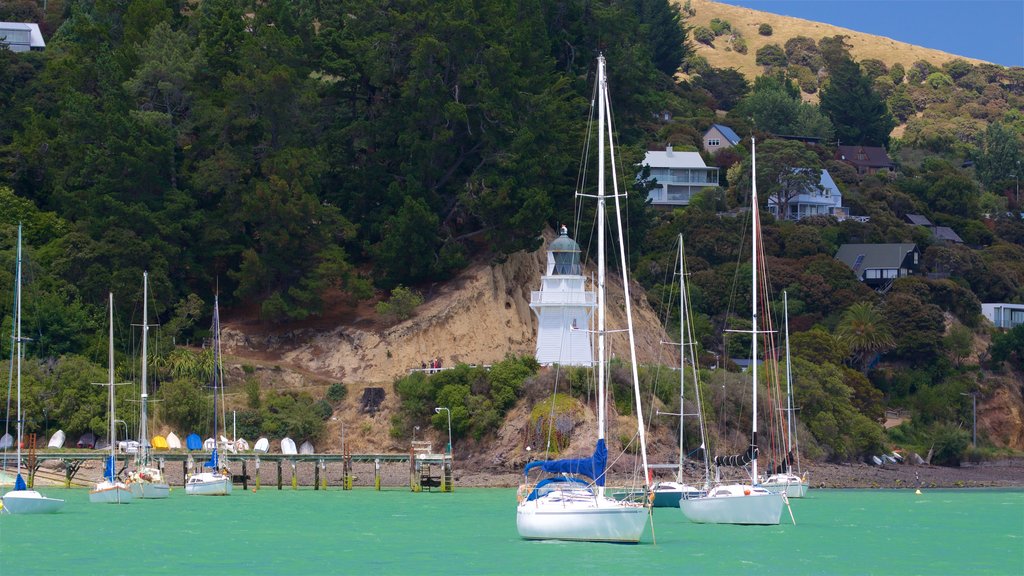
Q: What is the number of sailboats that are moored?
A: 8